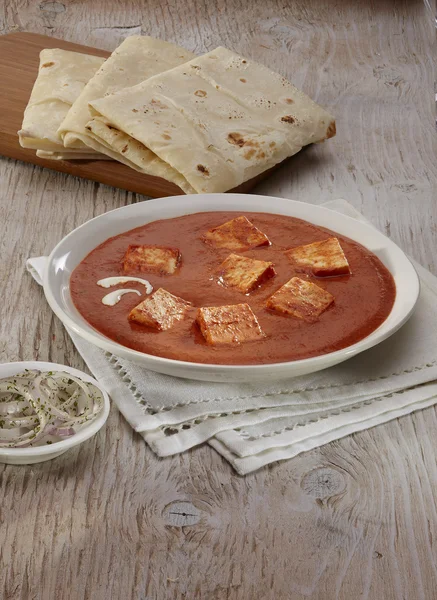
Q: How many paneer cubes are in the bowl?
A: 7